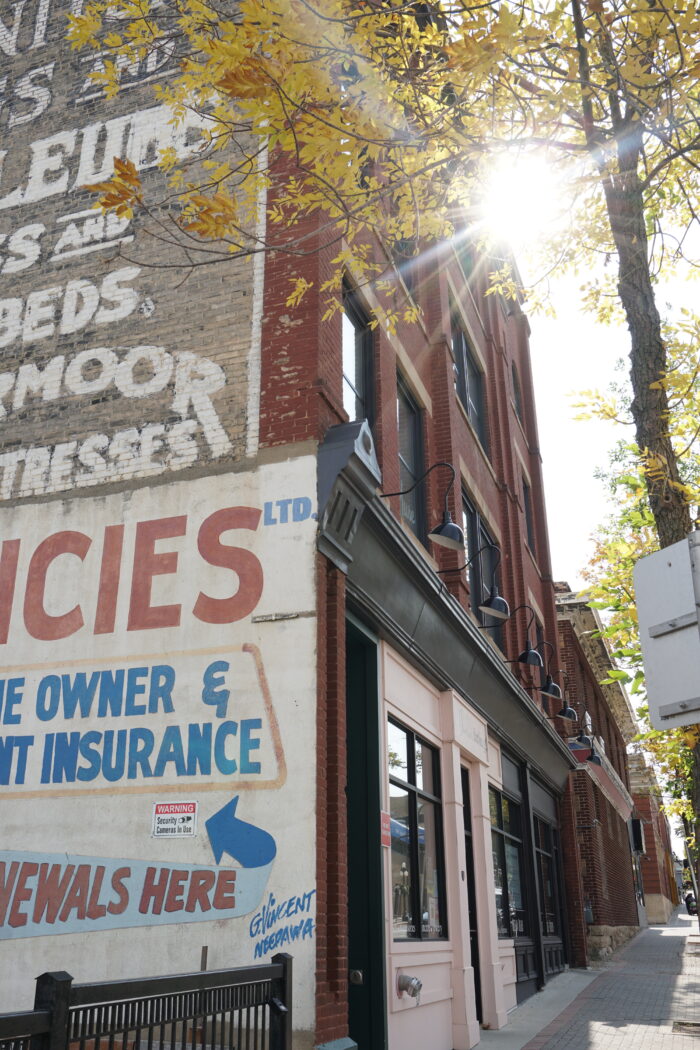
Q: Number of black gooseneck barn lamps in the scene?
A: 7